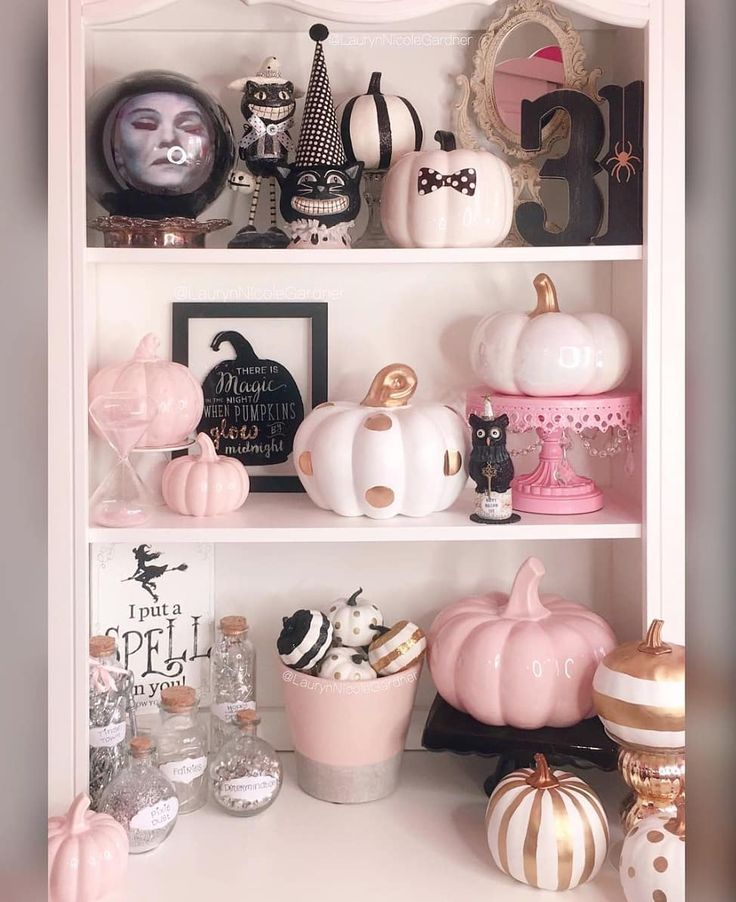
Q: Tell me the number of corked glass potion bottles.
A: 5